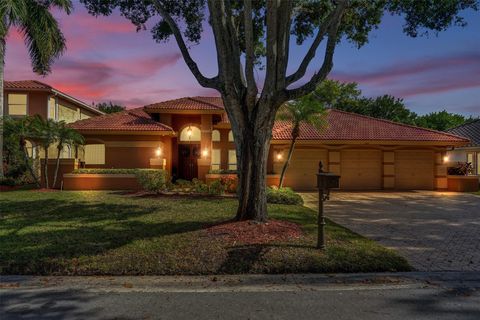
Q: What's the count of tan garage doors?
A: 3